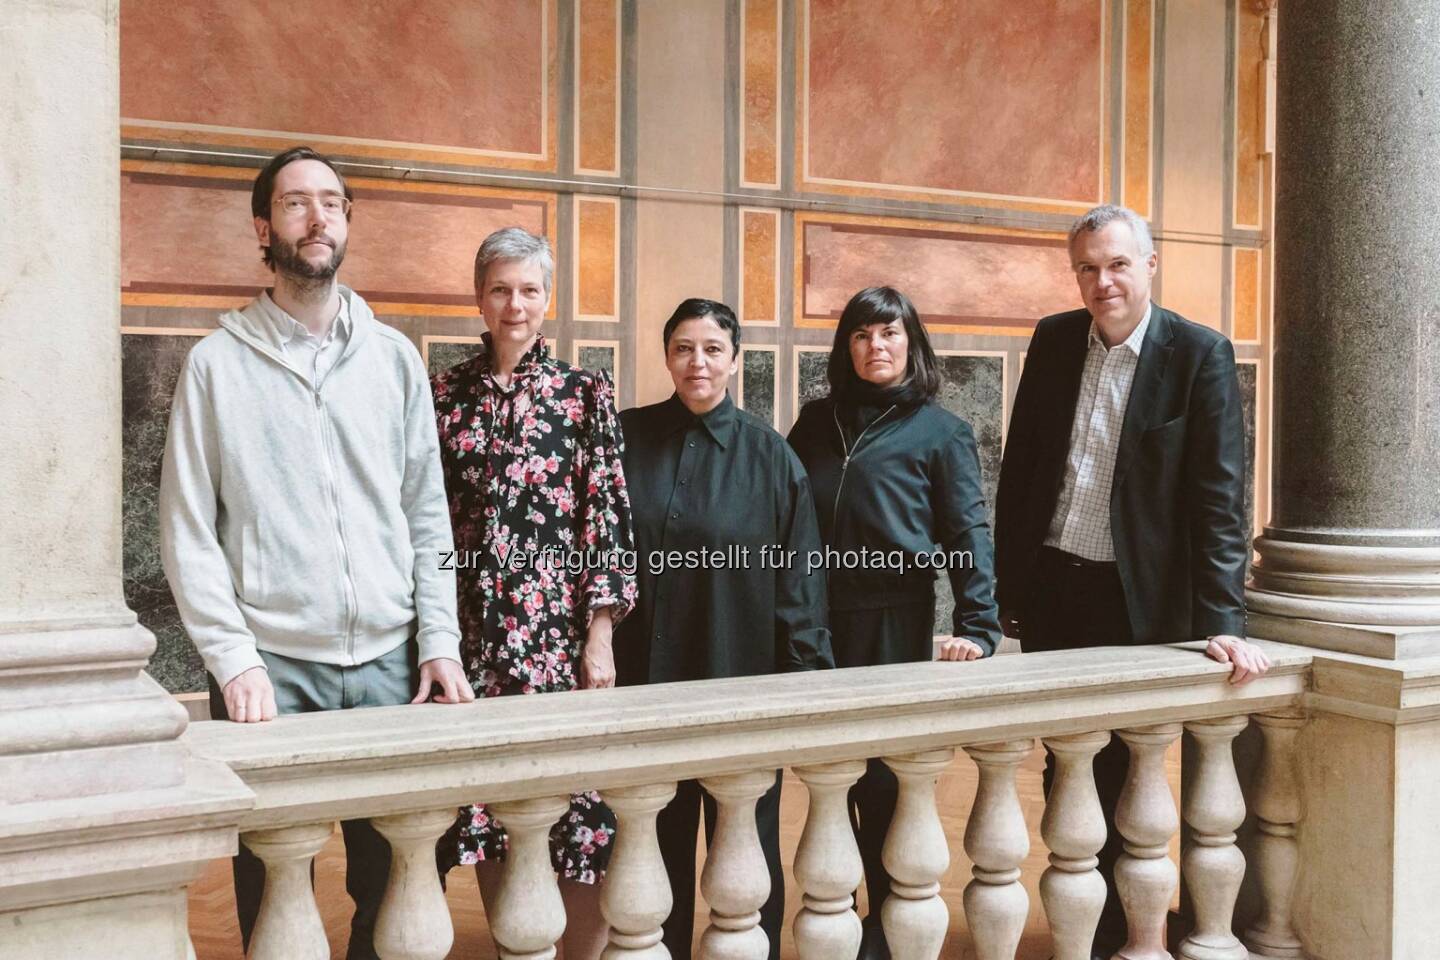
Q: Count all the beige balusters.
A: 12